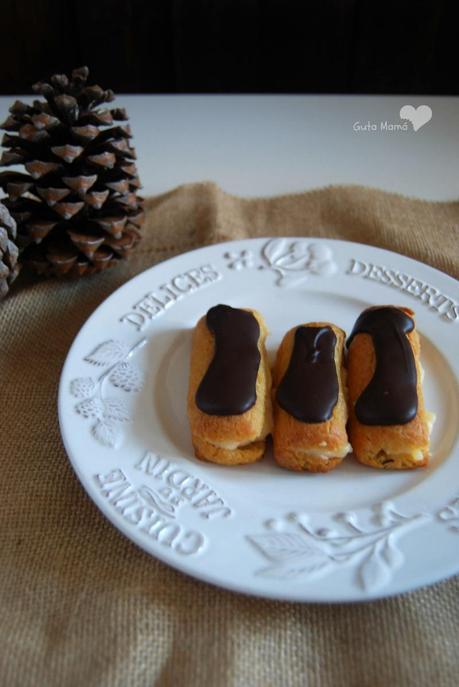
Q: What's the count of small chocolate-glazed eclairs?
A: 3